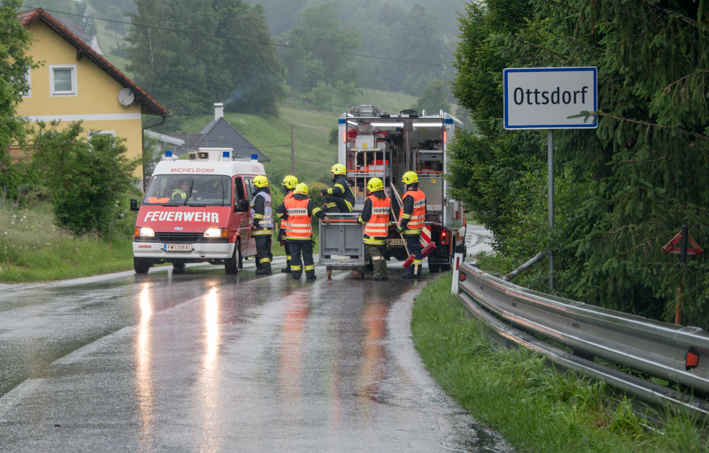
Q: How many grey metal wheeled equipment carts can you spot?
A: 1